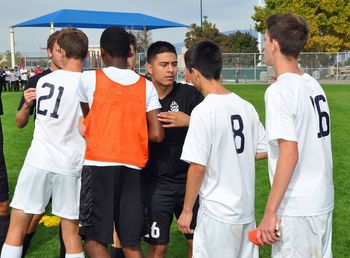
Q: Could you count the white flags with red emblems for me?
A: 0